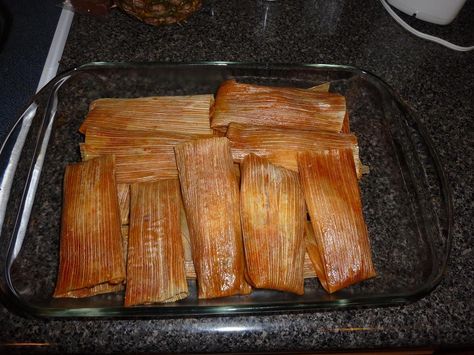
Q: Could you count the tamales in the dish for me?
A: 9